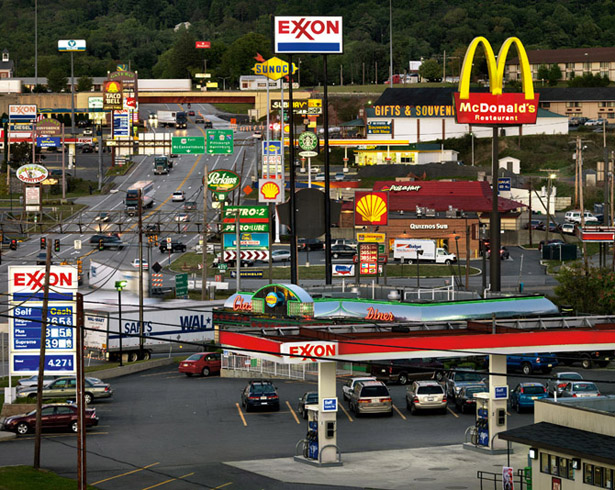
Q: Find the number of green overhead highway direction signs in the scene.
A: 2